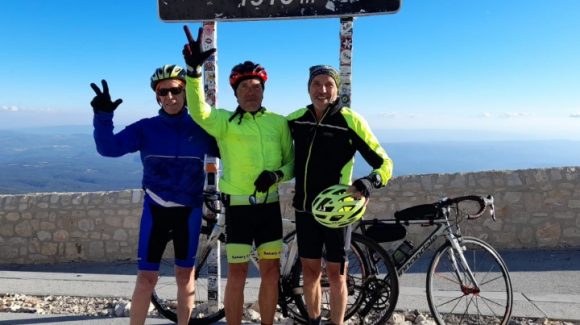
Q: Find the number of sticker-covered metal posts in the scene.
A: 2